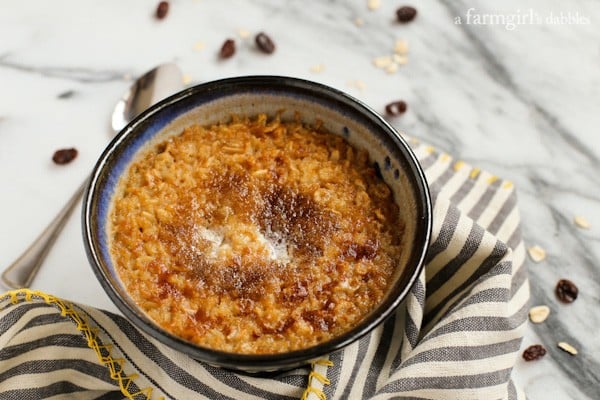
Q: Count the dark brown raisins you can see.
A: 8